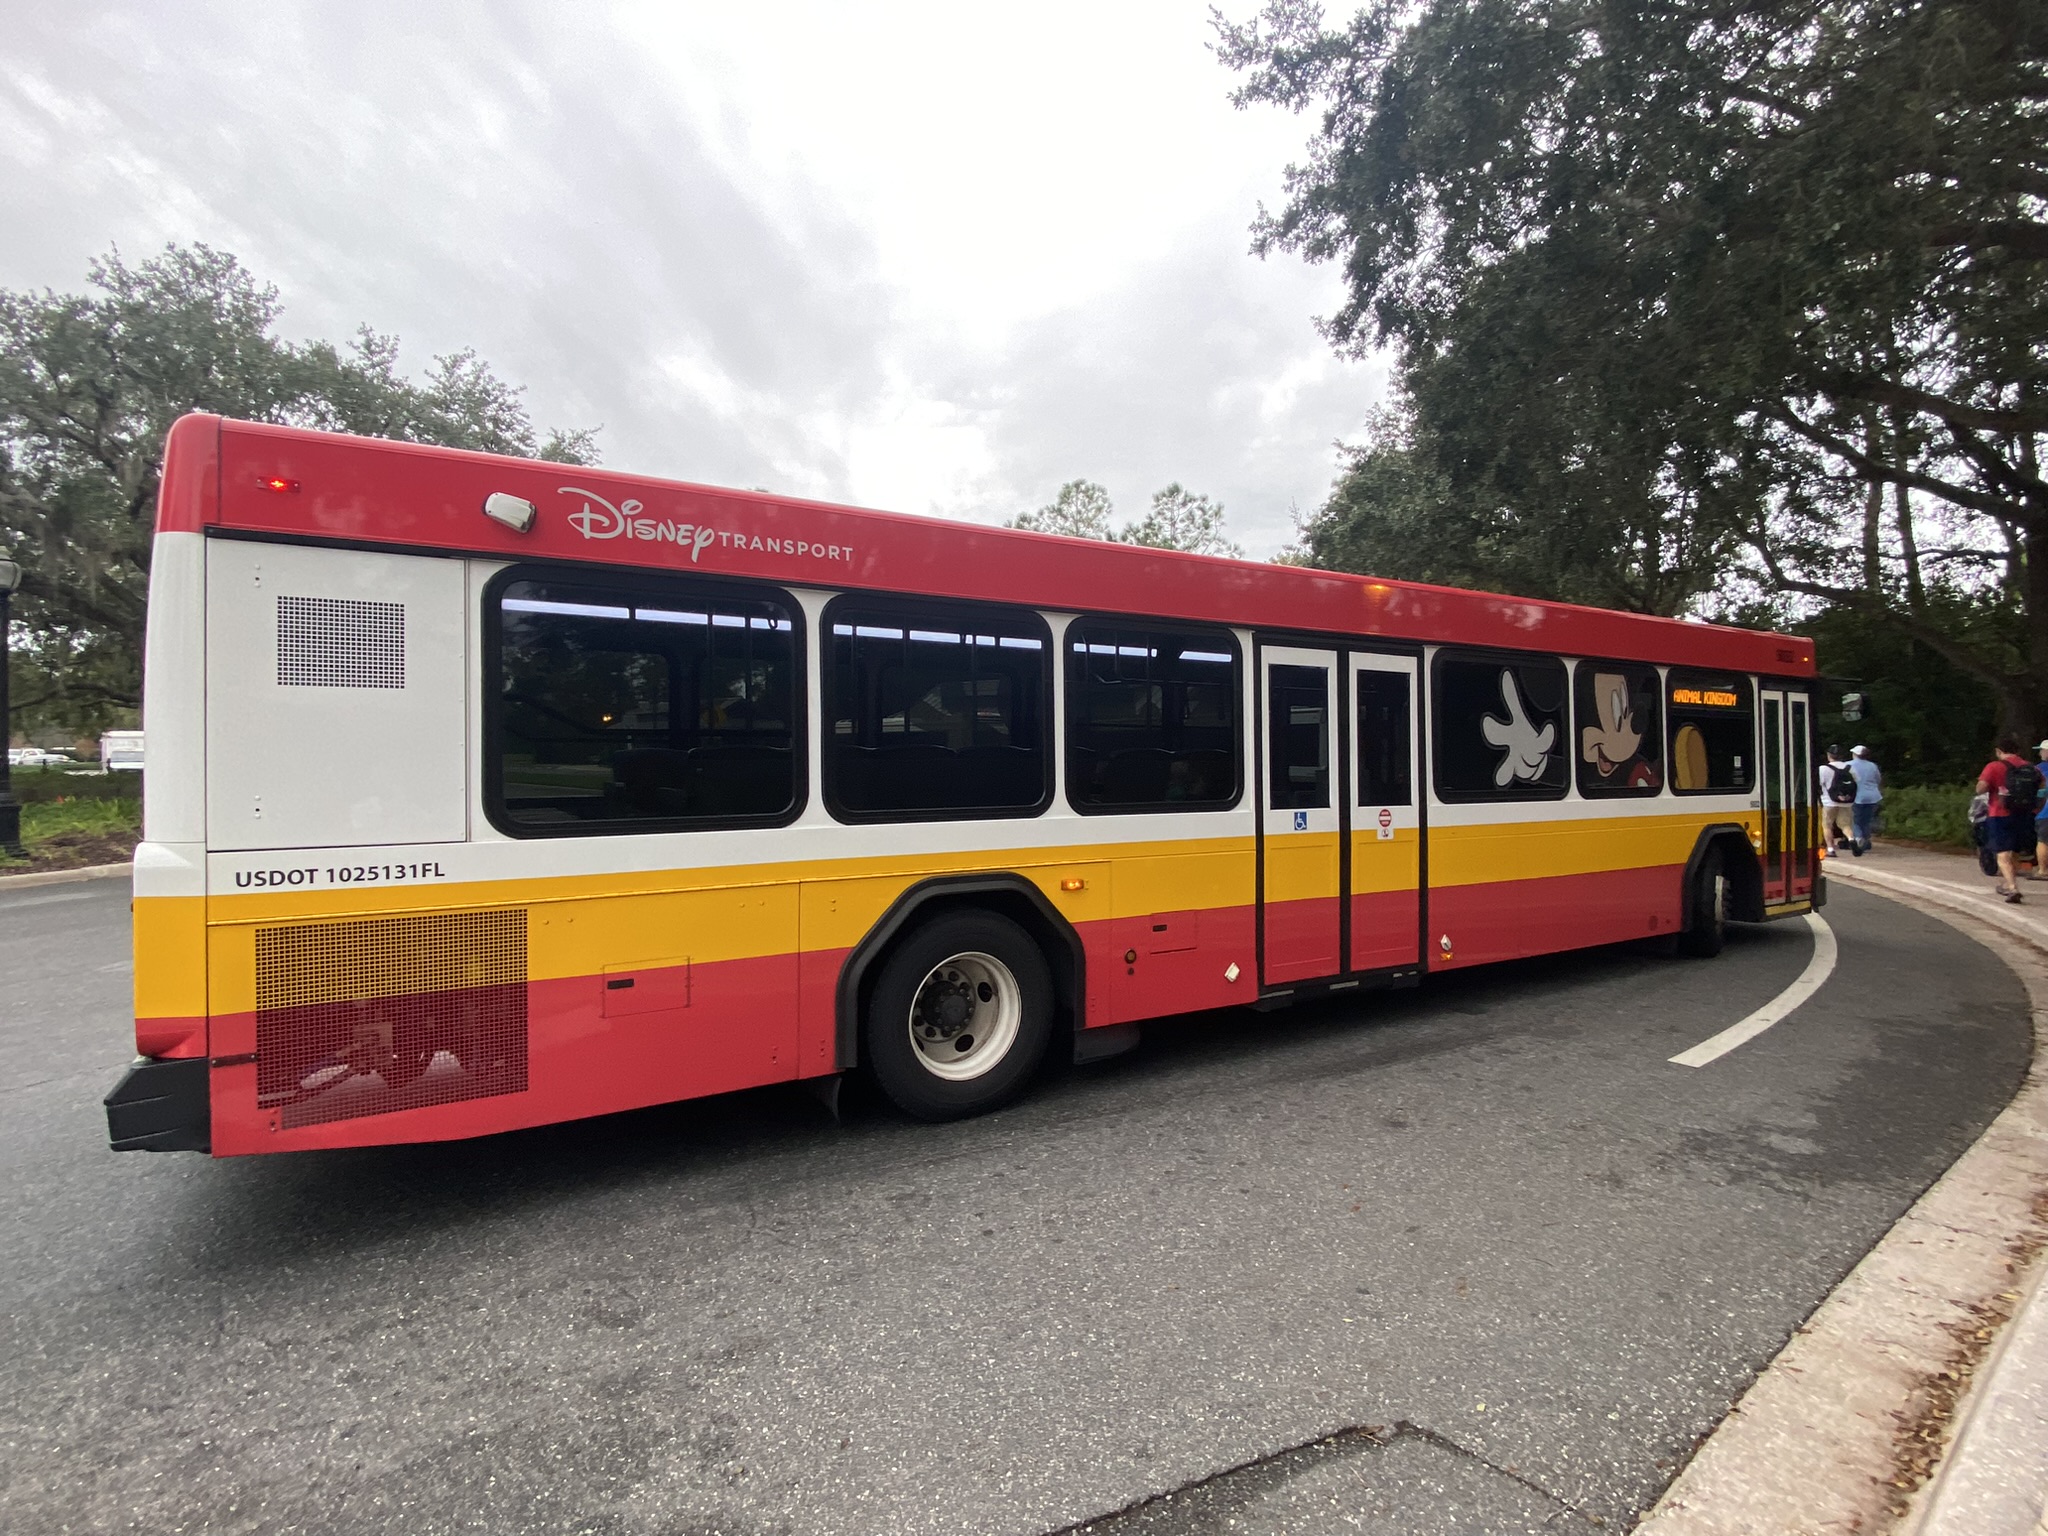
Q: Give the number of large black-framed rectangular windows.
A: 6